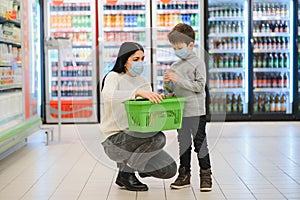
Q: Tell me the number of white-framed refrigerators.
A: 3